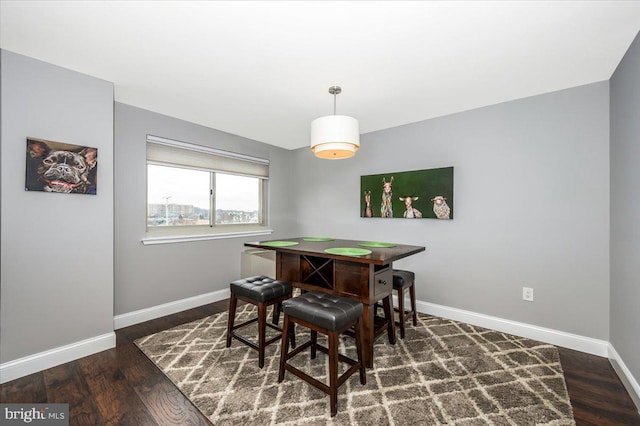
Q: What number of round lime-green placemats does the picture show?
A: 4